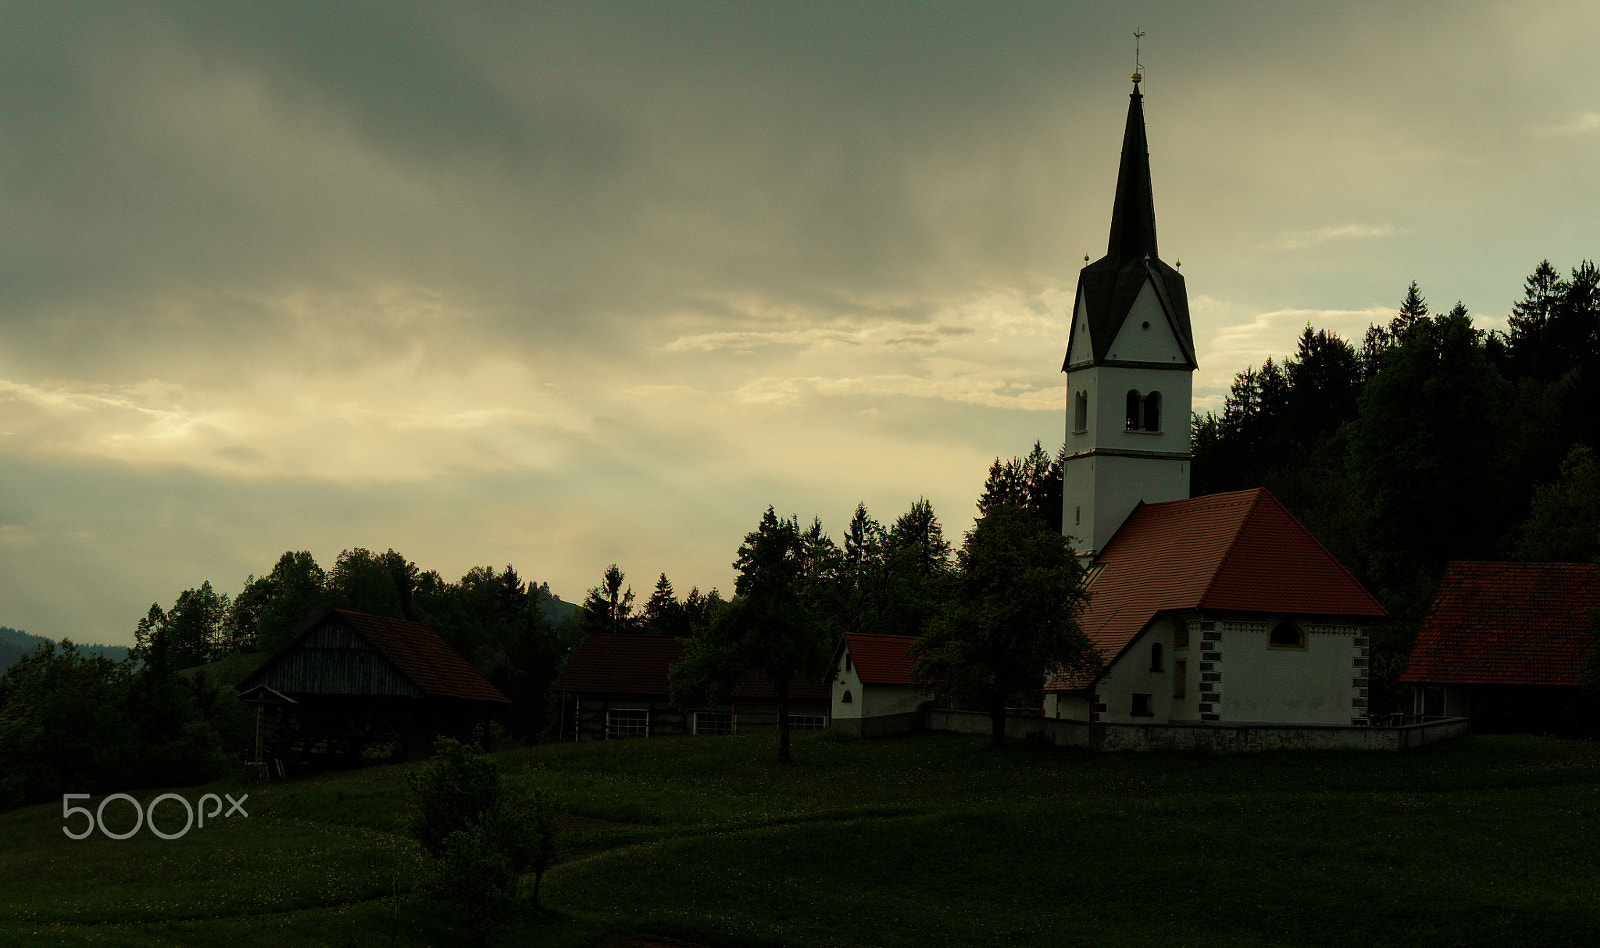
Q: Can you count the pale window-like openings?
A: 3